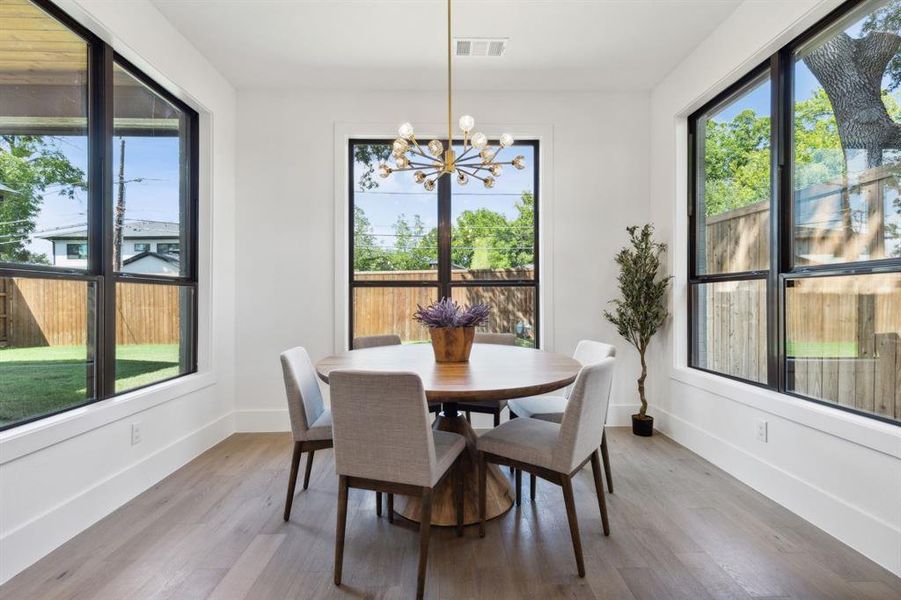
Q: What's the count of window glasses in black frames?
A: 12